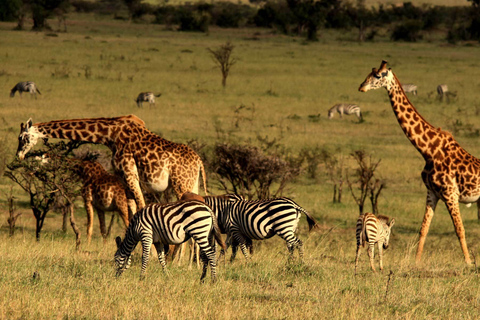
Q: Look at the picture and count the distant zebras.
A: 5